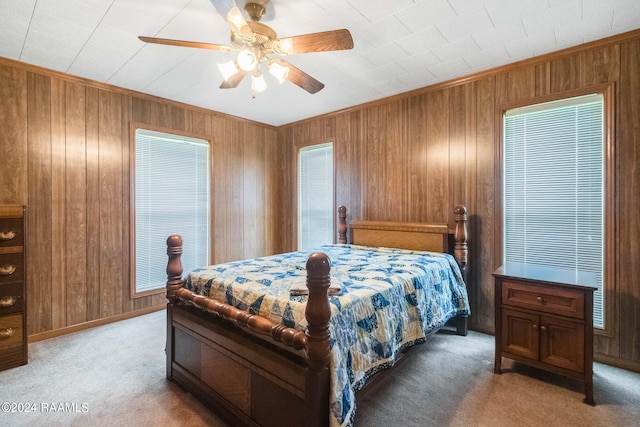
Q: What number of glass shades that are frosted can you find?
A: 4